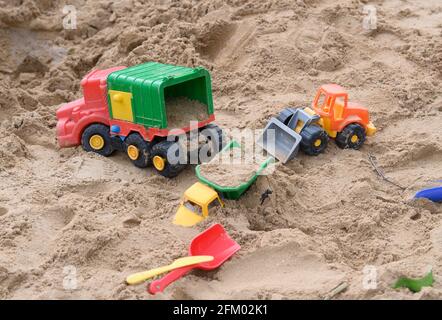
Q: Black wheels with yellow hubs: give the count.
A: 5